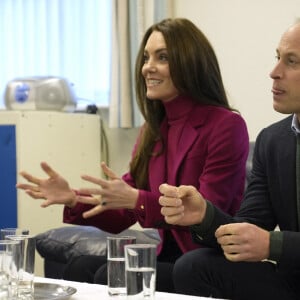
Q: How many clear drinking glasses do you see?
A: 5